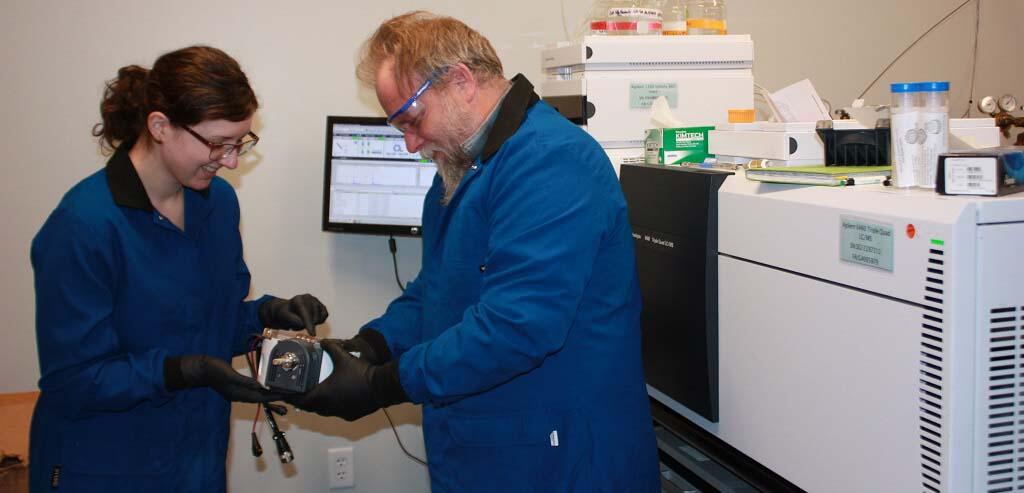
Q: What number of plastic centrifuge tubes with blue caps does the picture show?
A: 2